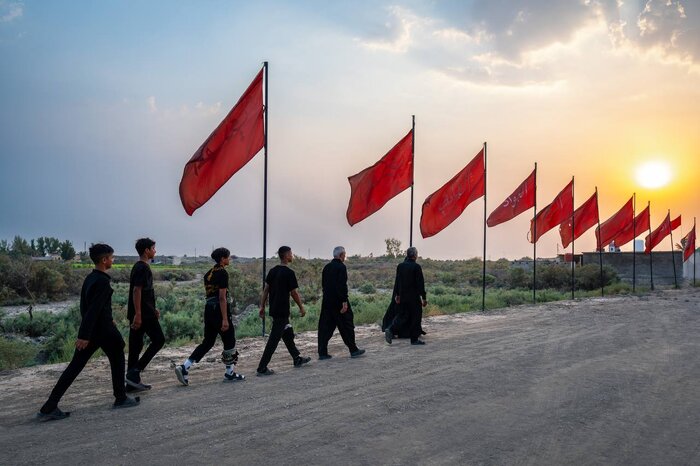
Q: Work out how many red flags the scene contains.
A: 11